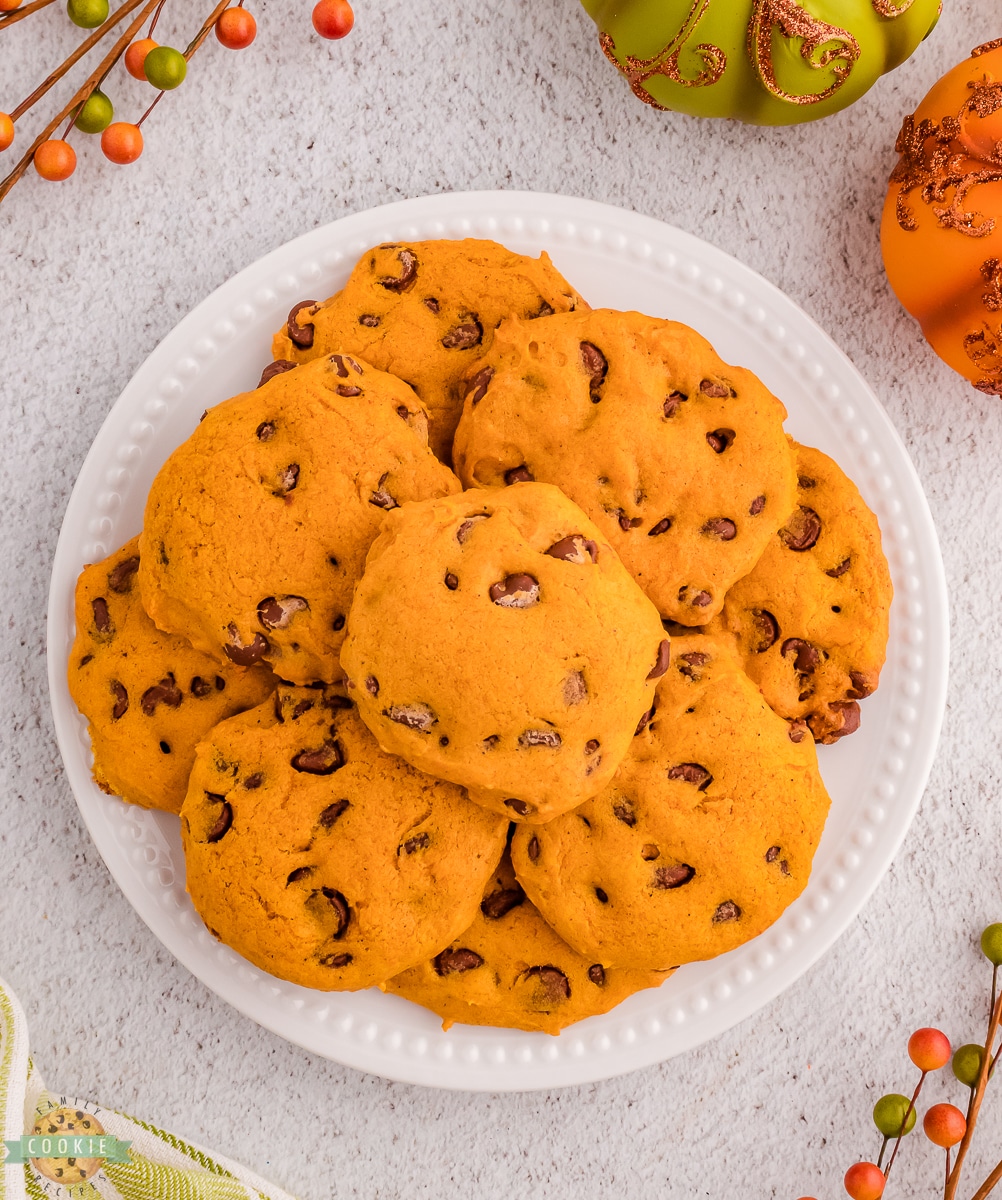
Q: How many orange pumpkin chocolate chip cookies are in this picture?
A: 9